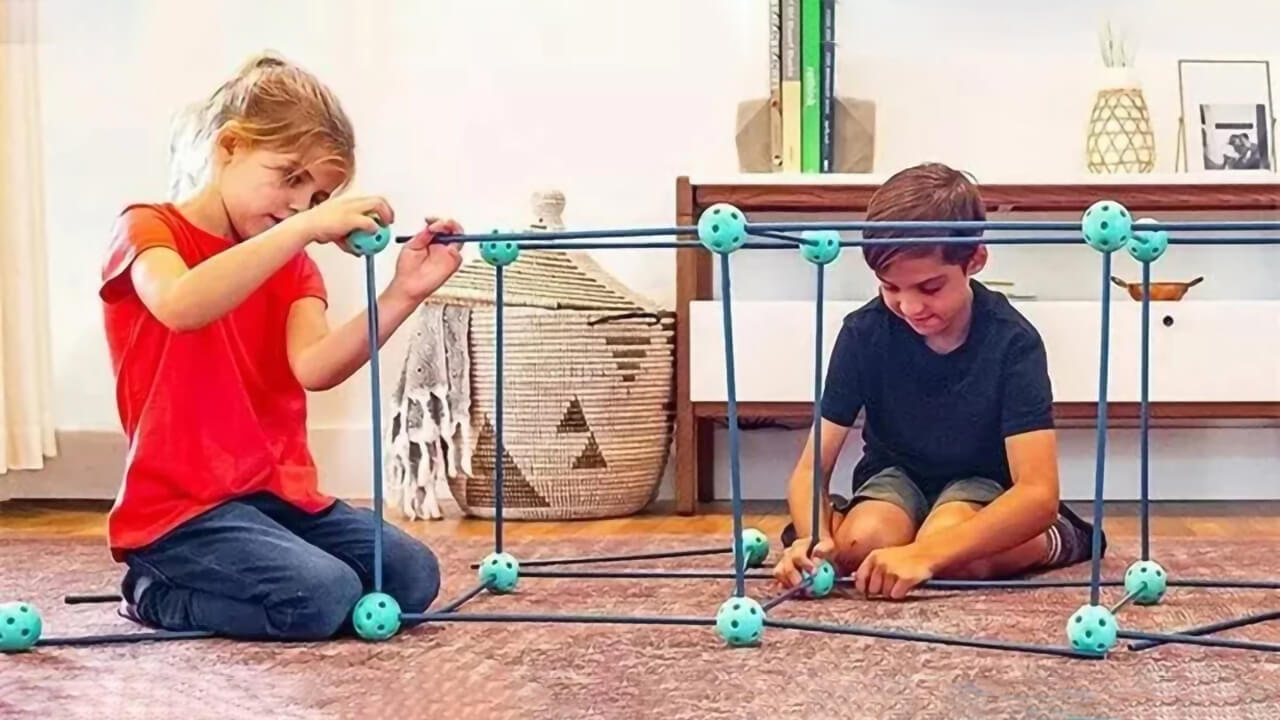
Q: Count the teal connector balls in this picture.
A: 14